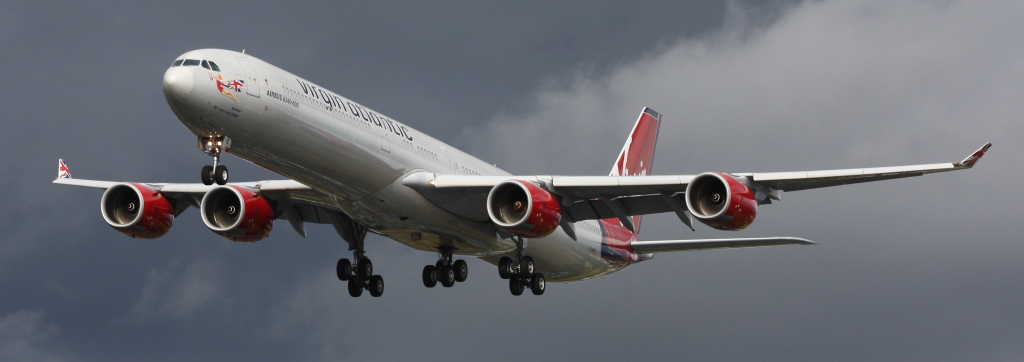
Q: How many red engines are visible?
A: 4